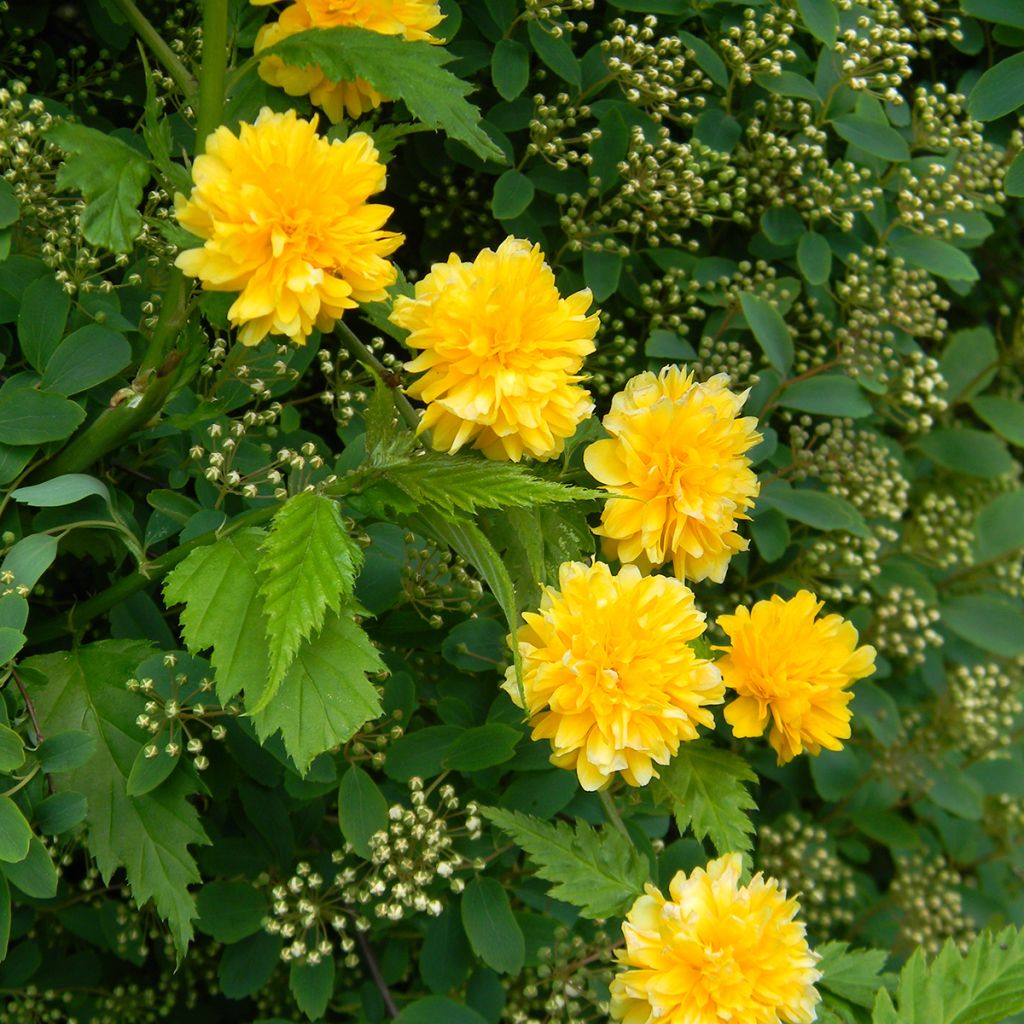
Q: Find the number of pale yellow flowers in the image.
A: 7